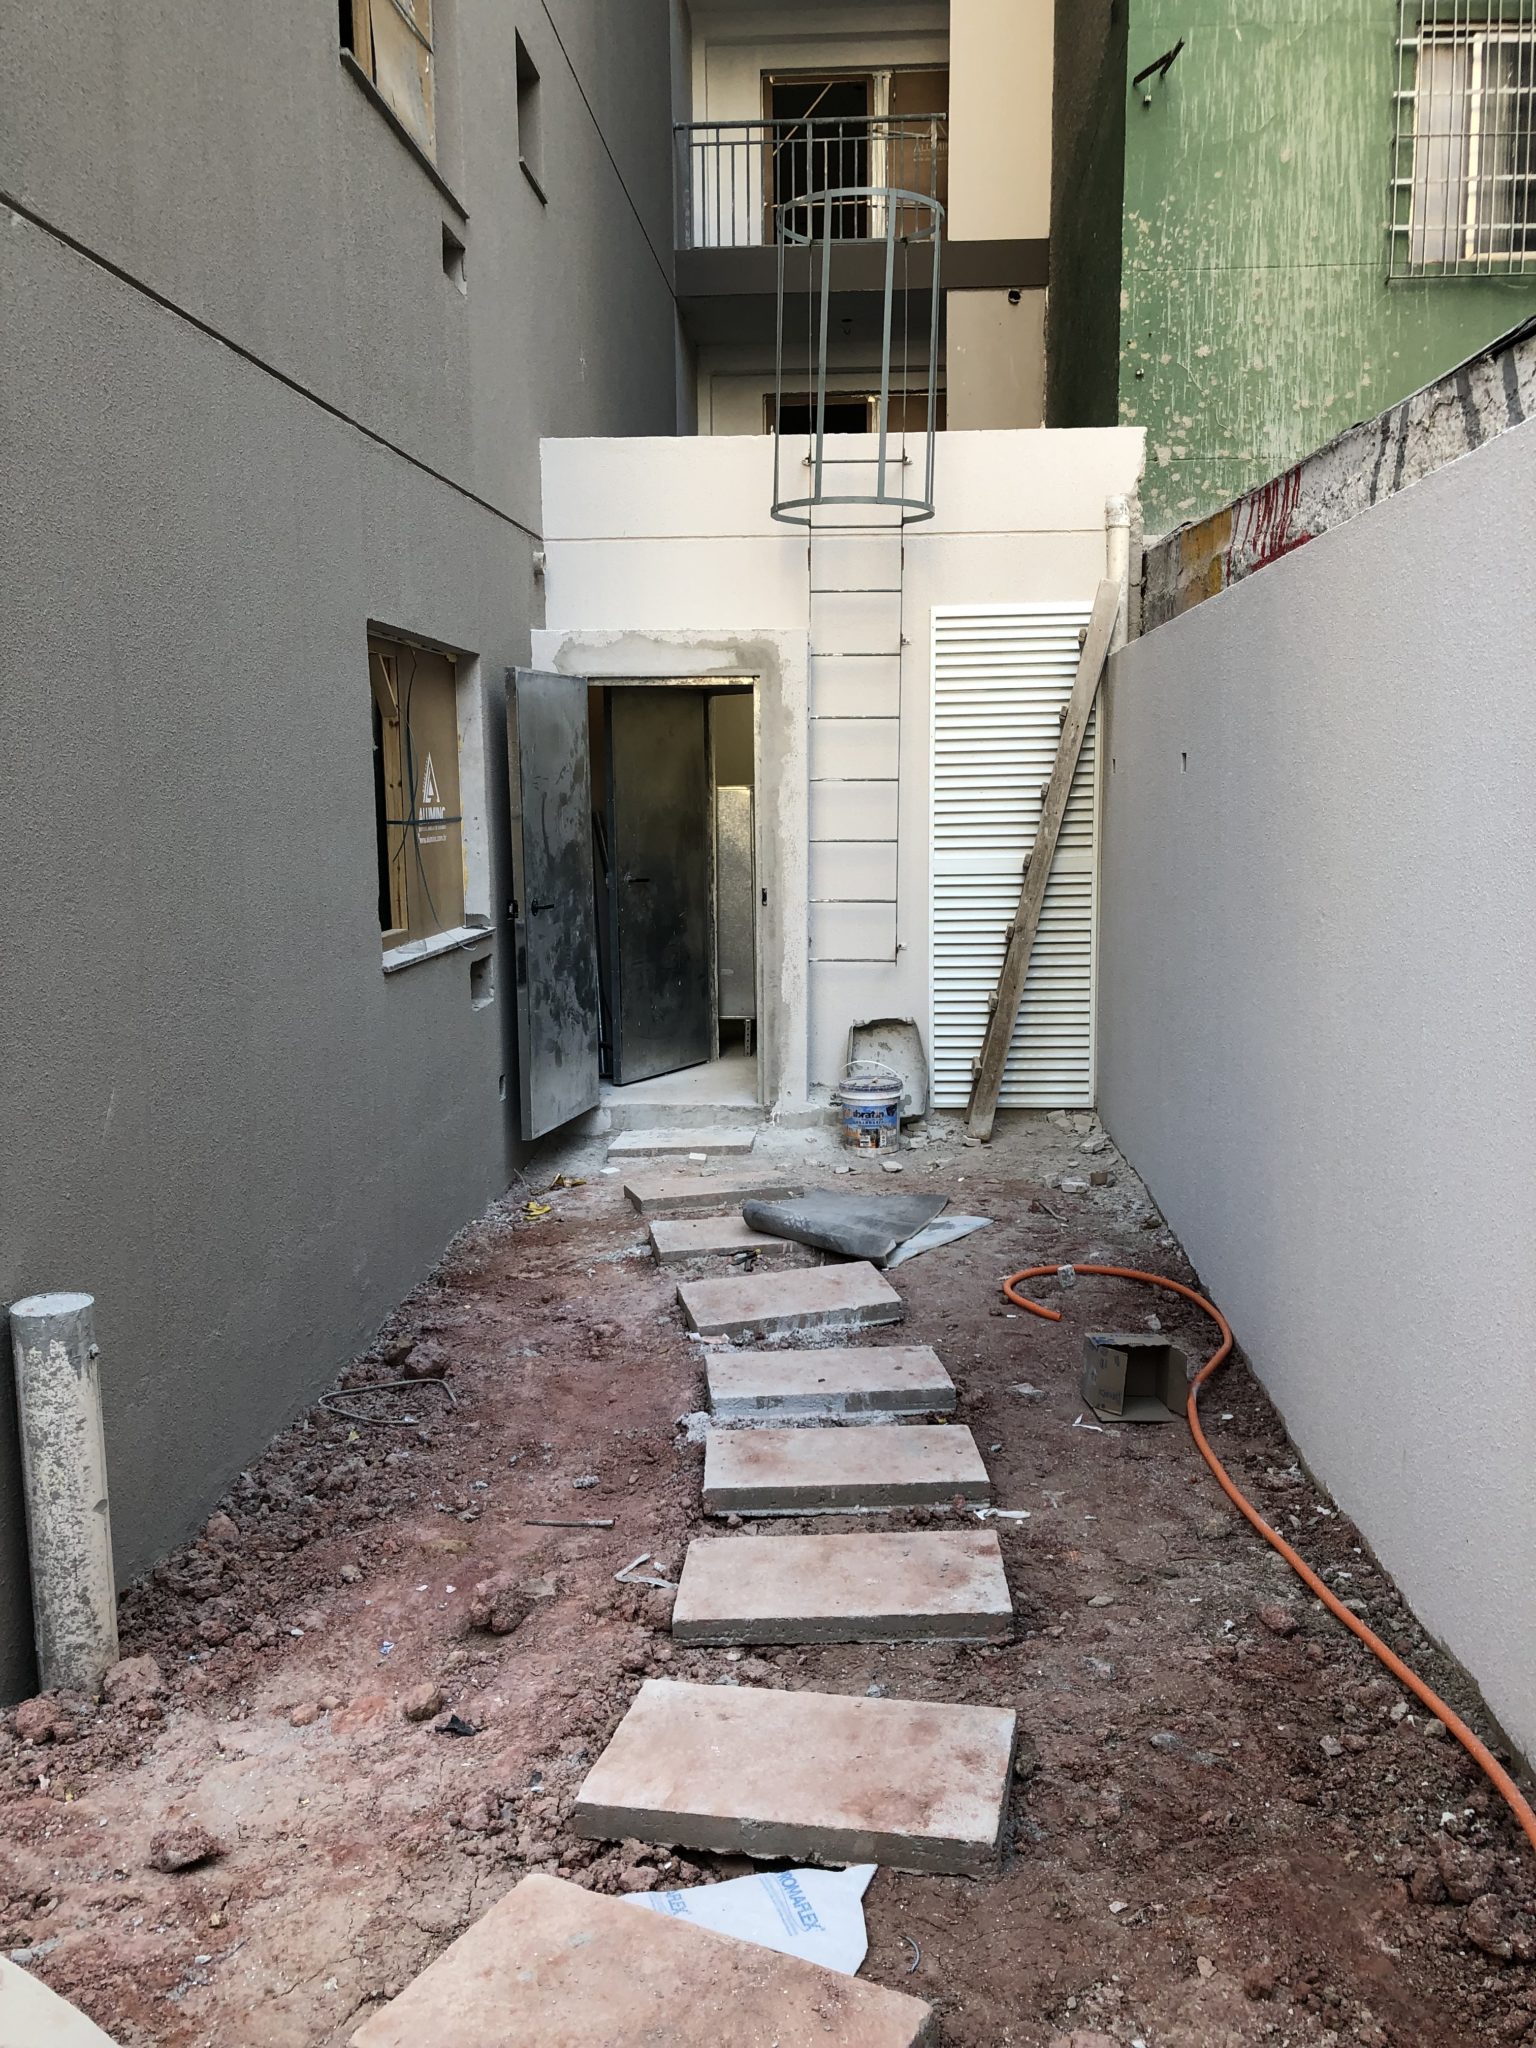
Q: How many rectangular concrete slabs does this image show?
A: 9